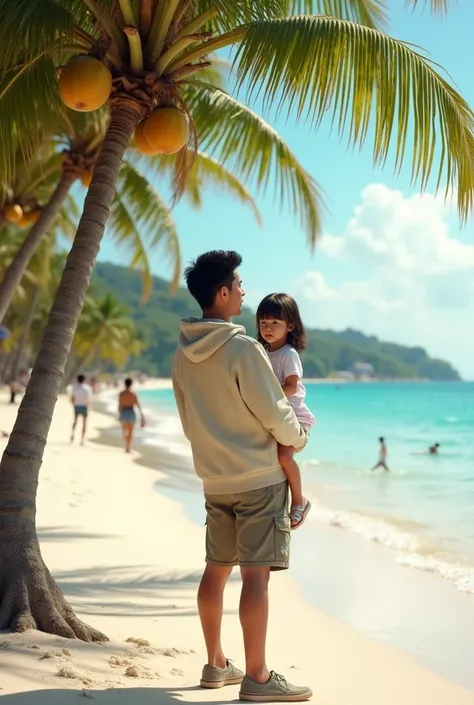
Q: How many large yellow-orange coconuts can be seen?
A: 3